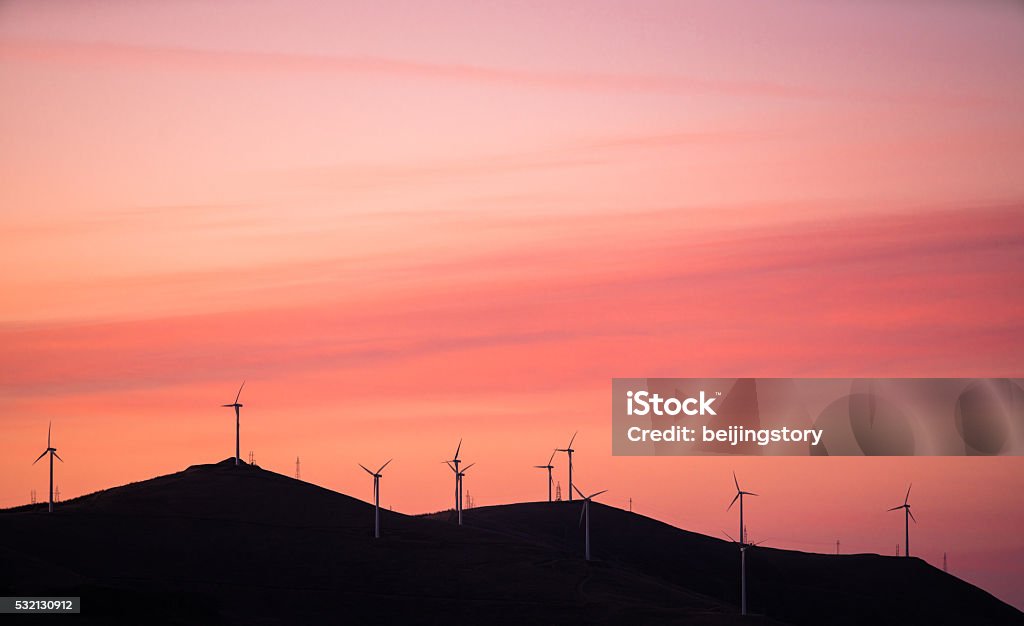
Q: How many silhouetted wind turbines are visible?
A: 11